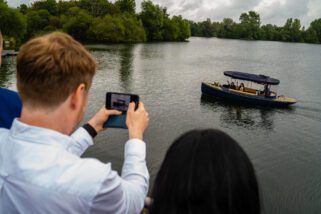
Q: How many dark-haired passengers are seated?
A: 2